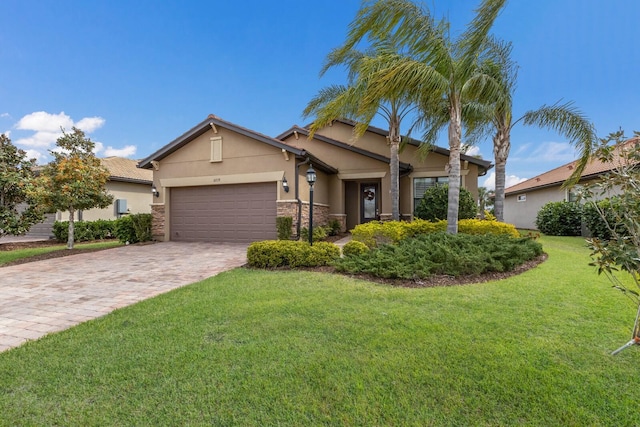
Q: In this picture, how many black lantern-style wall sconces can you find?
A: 2